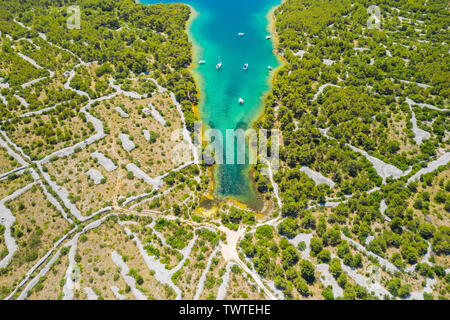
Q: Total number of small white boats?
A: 7